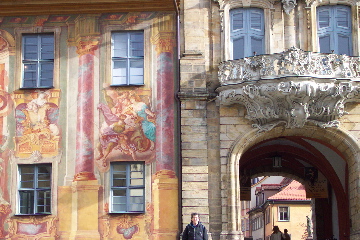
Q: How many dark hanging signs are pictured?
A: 2